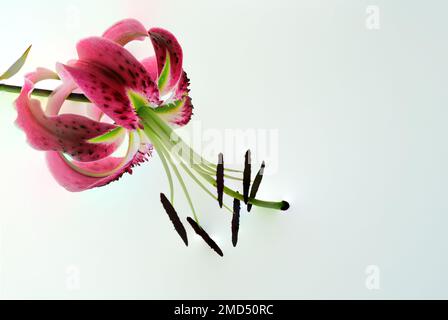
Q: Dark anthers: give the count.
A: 6